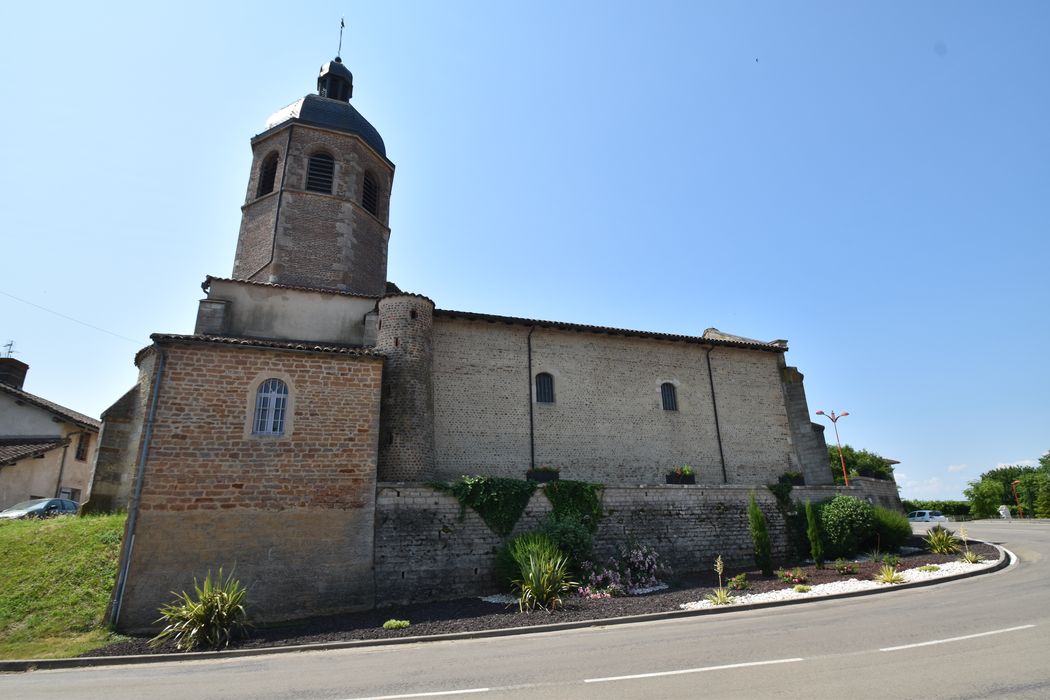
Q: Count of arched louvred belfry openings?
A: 3